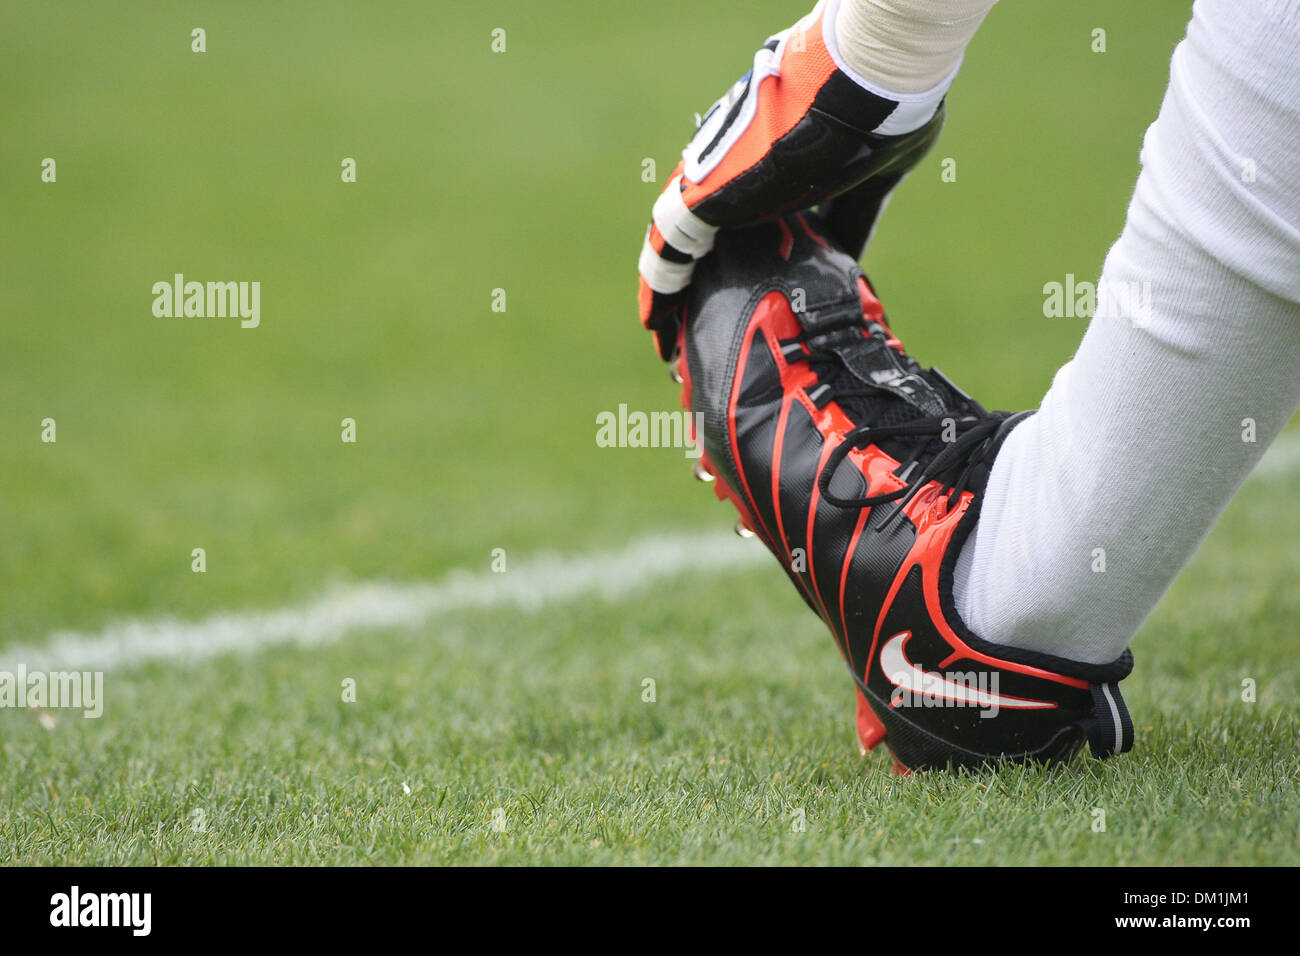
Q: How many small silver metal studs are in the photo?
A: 3